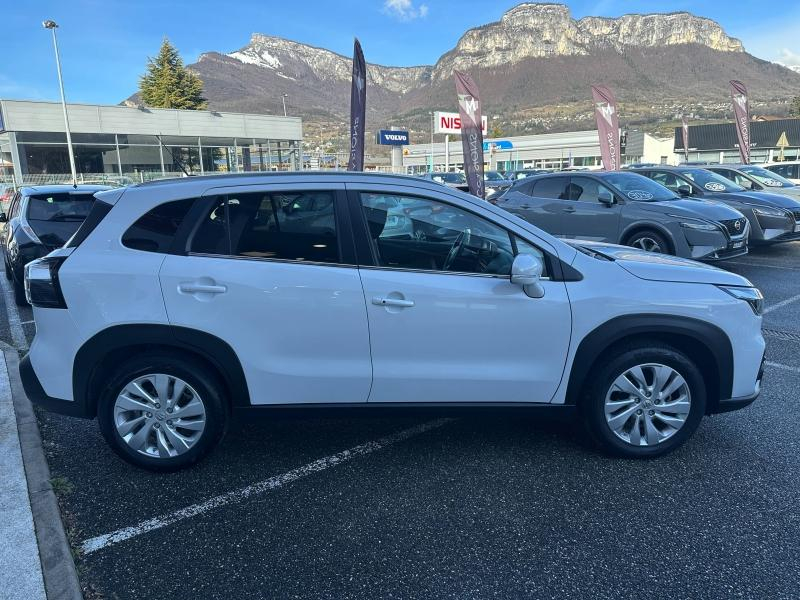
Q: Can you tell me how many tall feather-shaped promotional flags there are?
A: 5